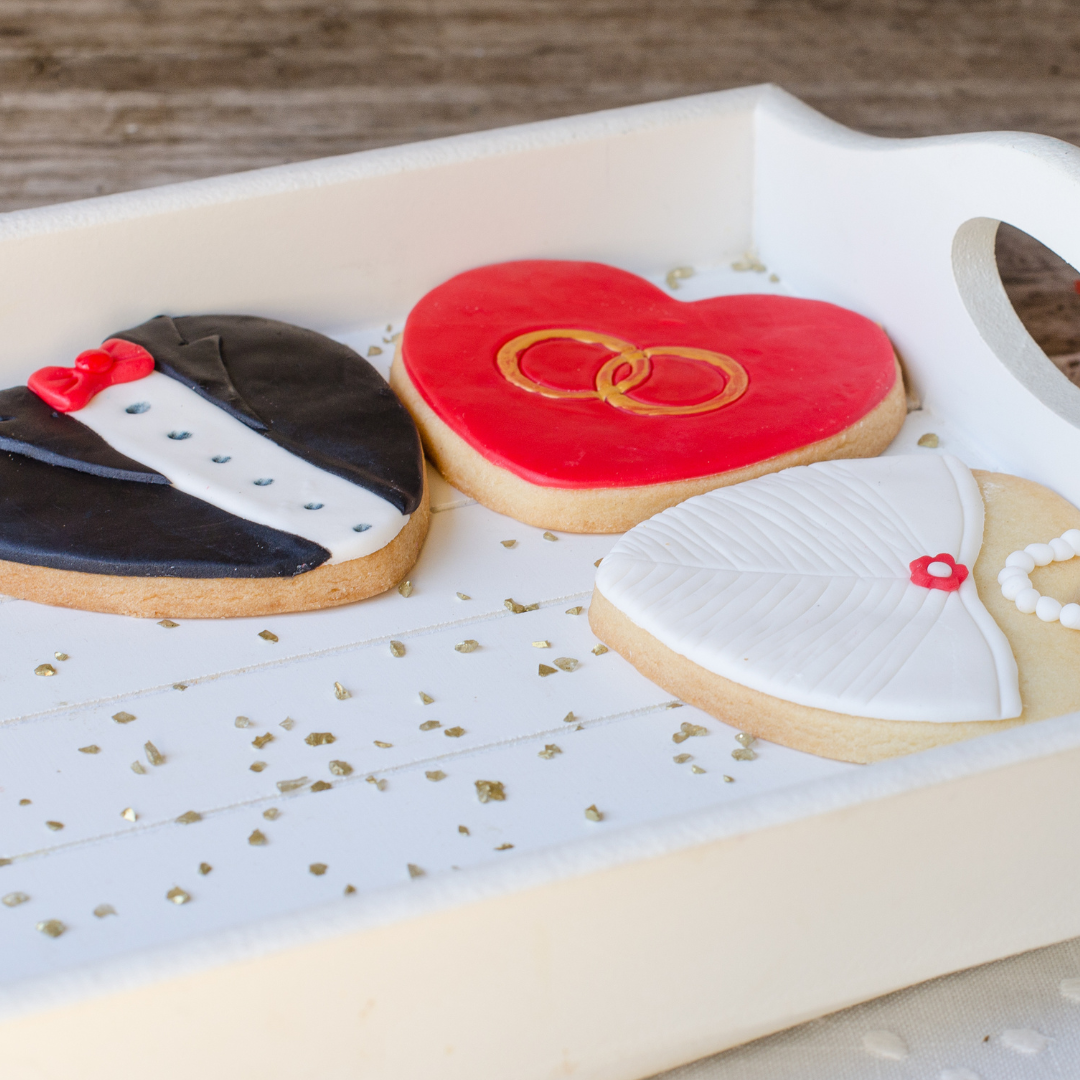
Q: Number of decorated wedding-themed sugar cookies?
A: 3